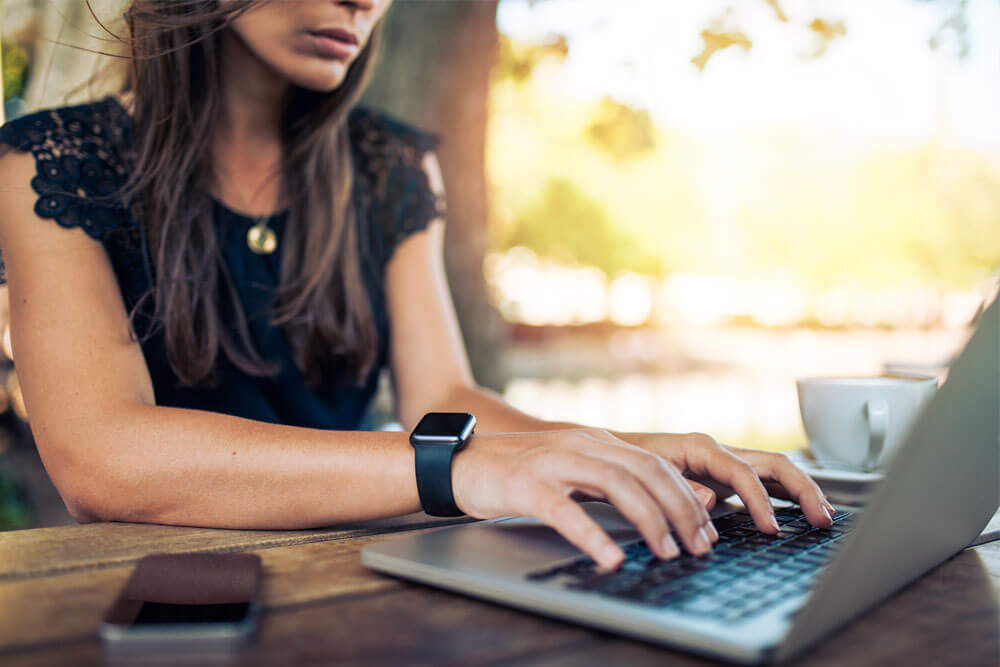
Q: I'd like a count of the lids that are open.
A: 1